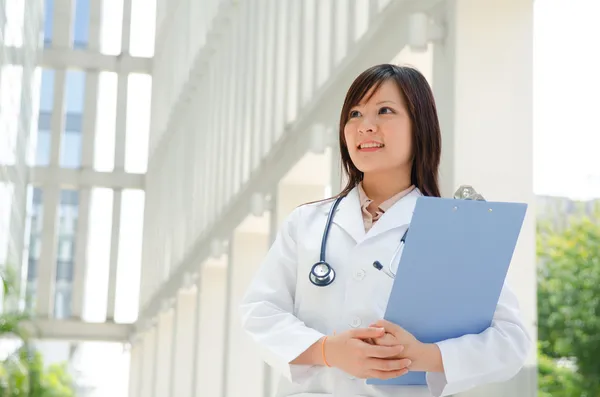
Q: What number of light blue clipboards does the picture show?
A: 1